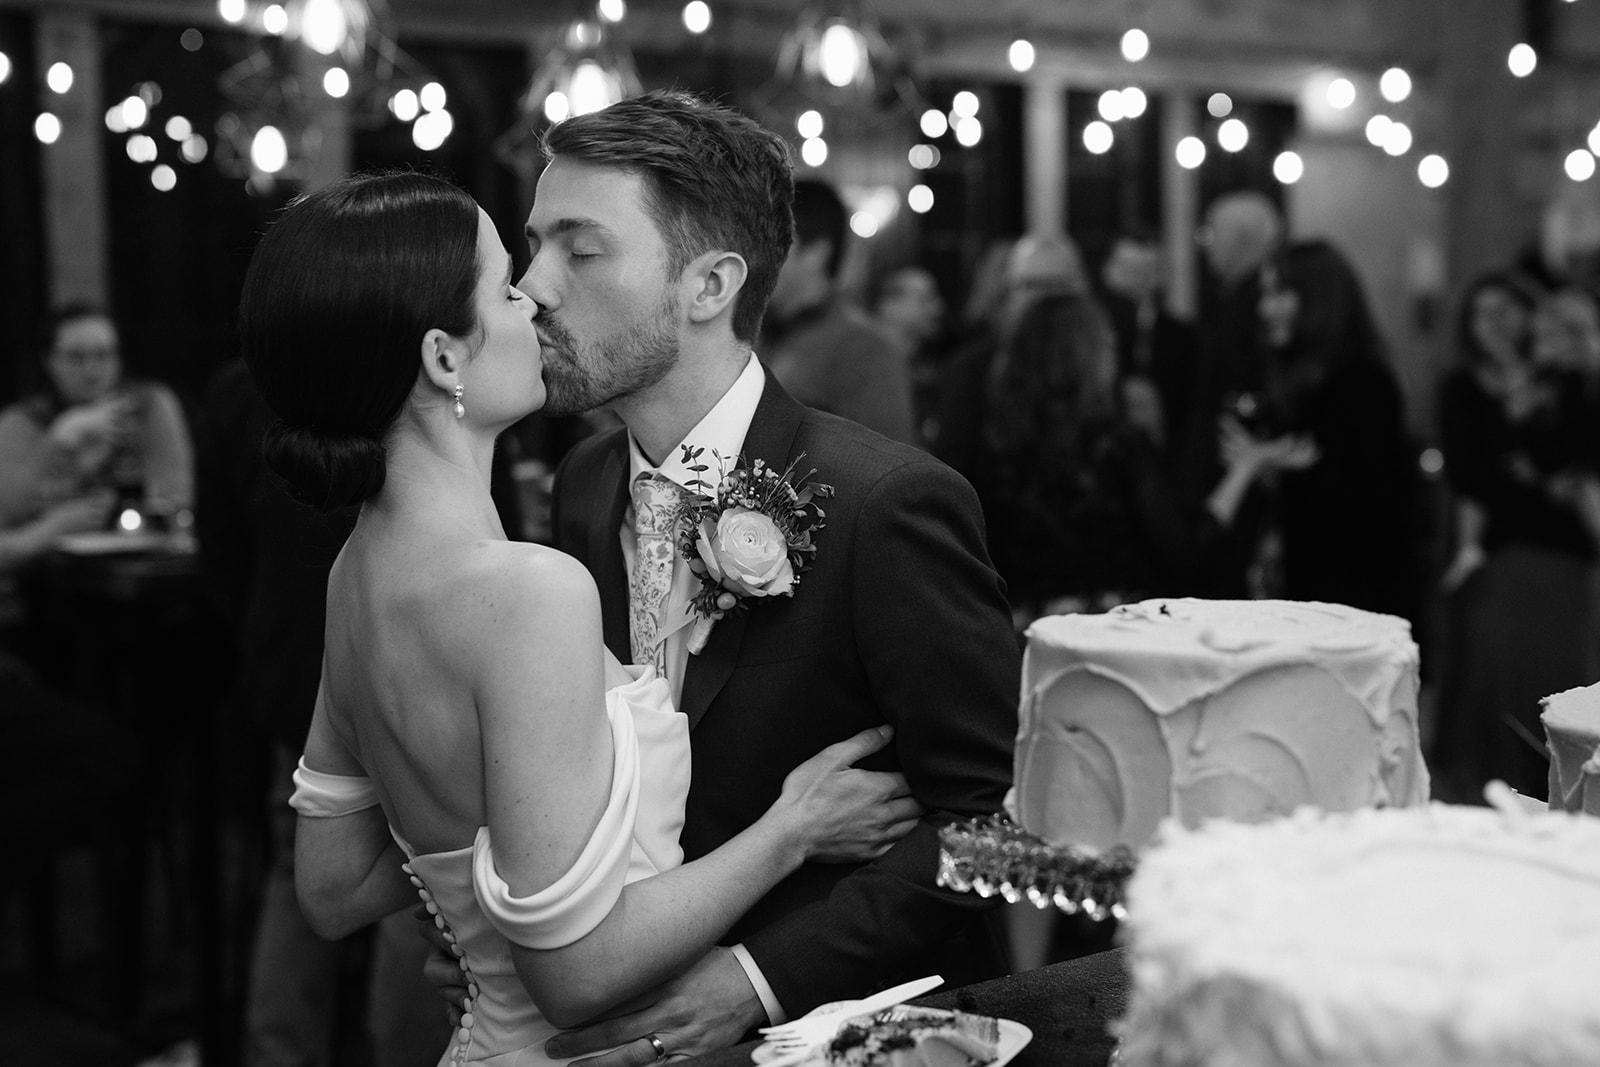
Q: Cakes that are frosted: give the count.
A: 3